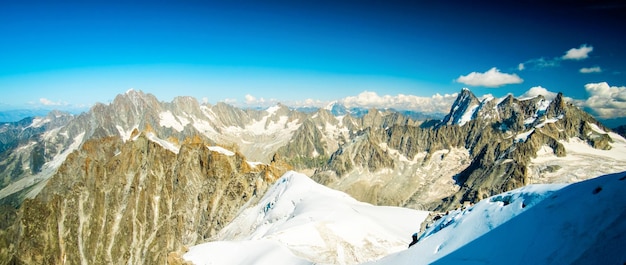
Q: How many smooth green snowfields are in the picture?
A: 0